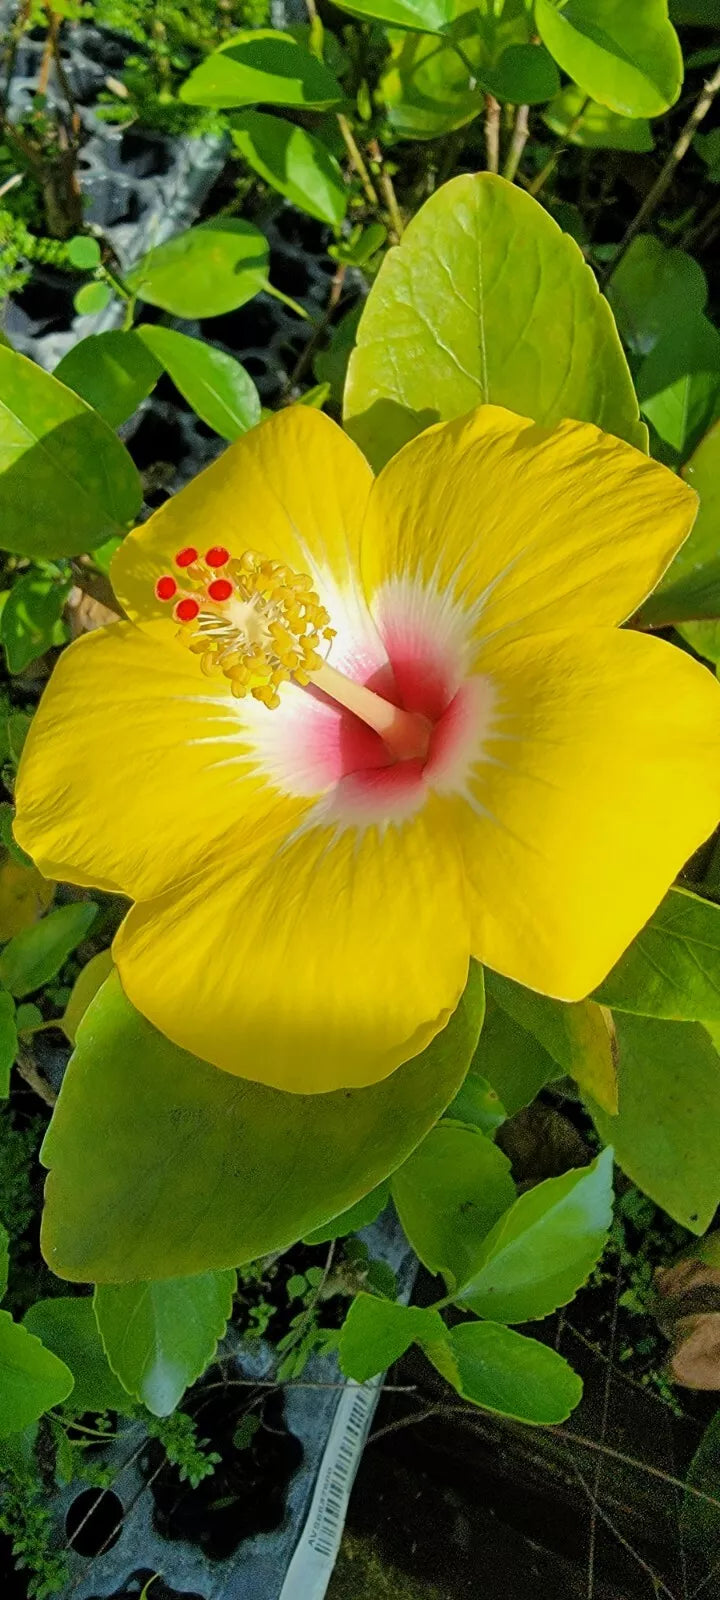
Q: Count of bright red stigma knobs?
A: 5